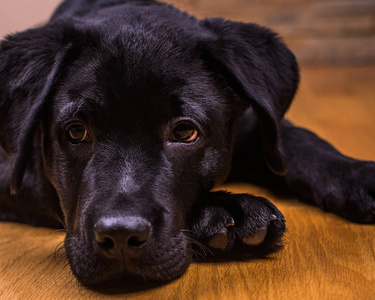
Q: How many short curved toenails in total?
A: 2